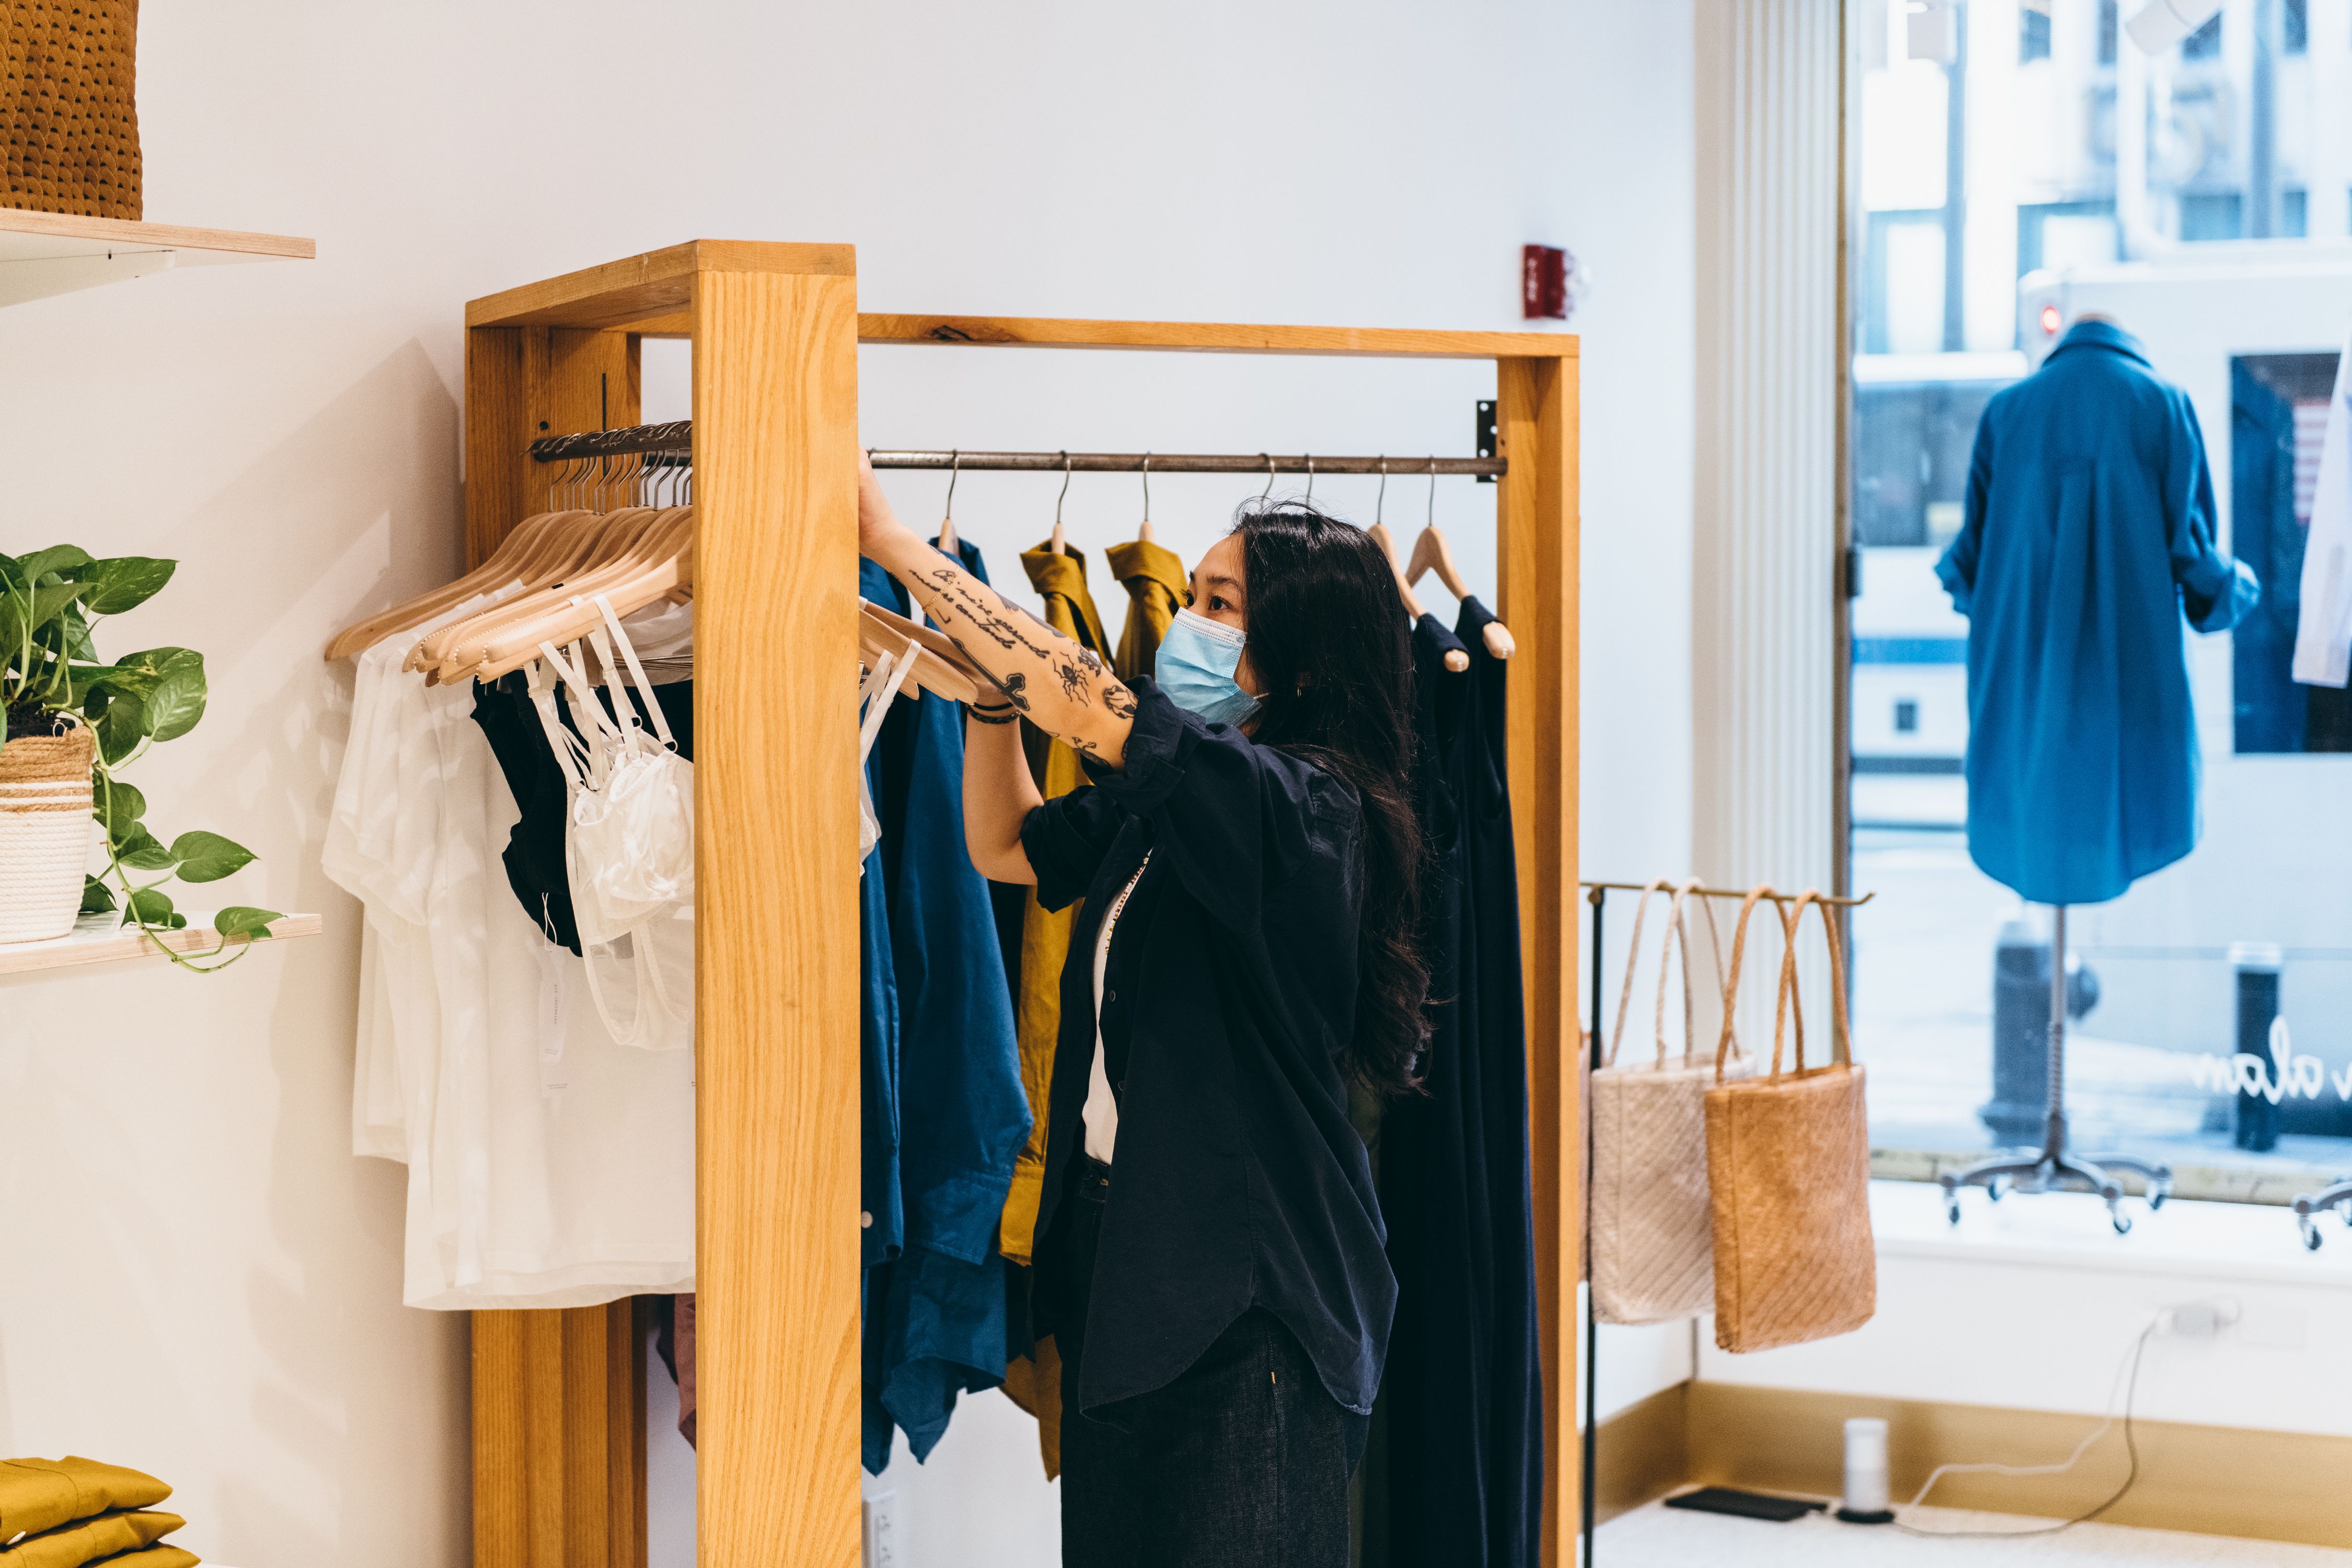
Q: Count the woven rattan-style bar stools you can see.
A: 0